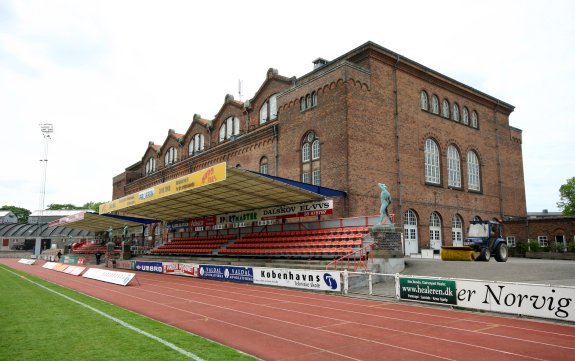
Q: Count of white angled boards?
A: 3